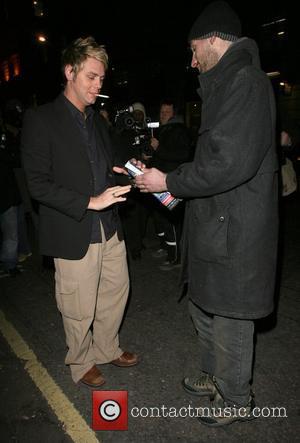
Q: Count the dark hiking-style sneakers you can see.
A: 2